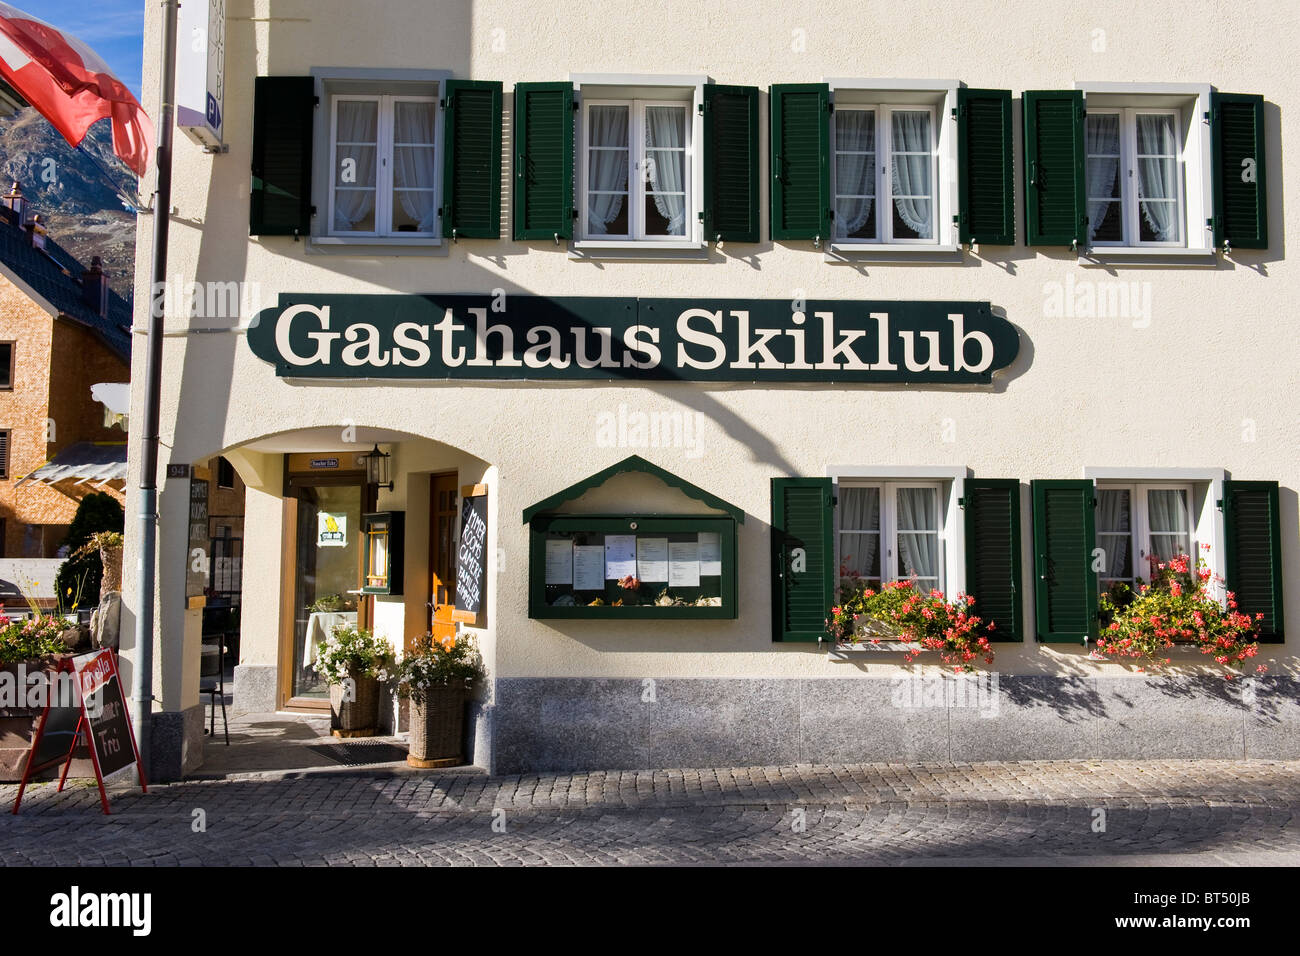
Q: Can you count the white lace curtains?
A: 12